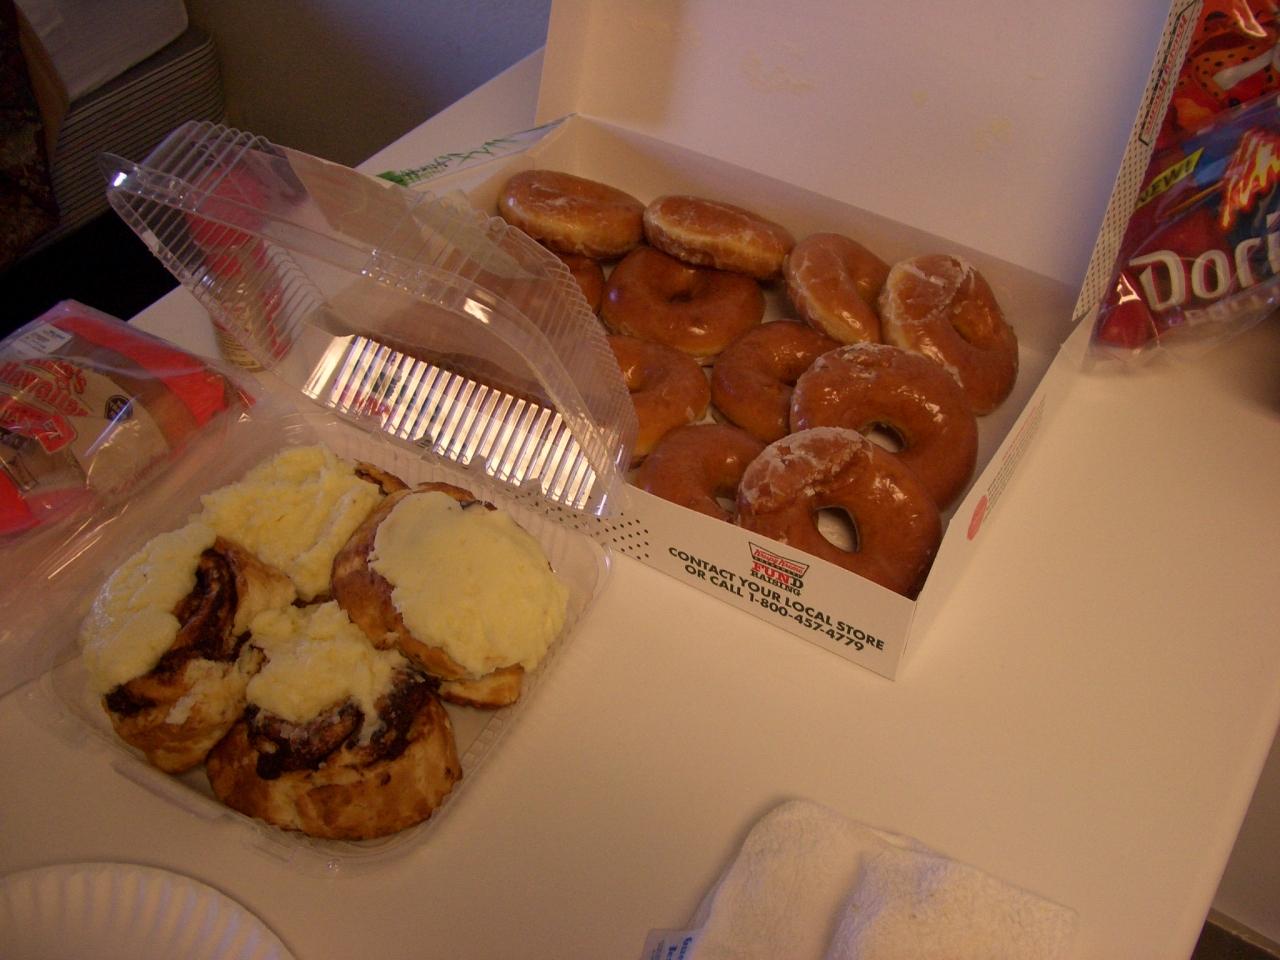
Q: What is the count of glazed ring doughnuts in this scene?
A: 11